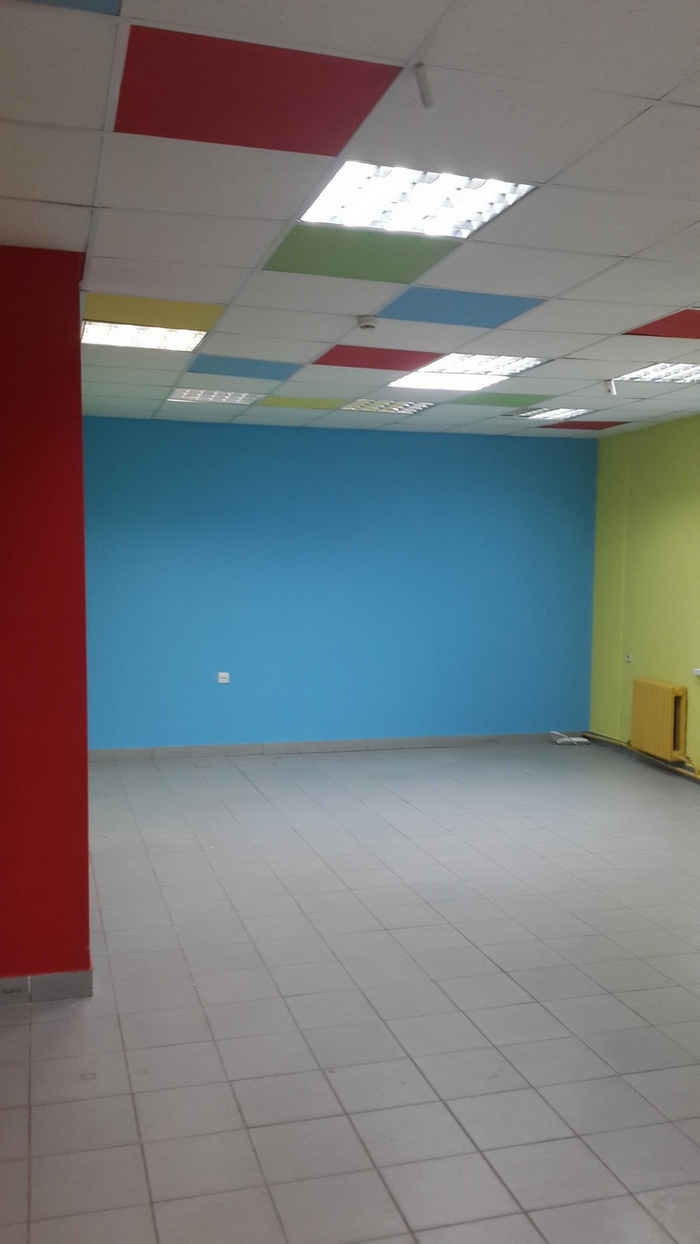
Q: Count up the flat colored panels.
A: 11